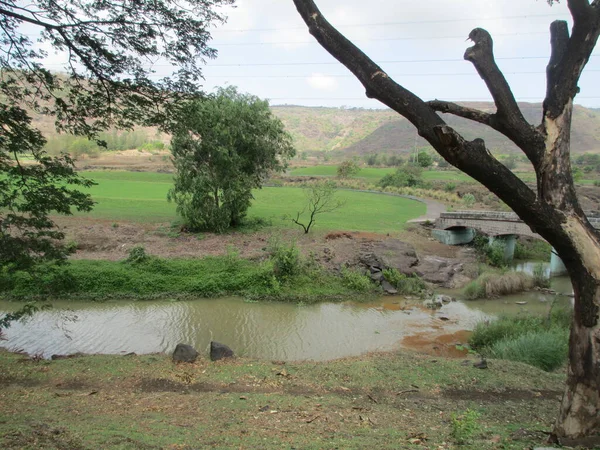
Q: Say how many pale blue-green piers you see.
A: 3